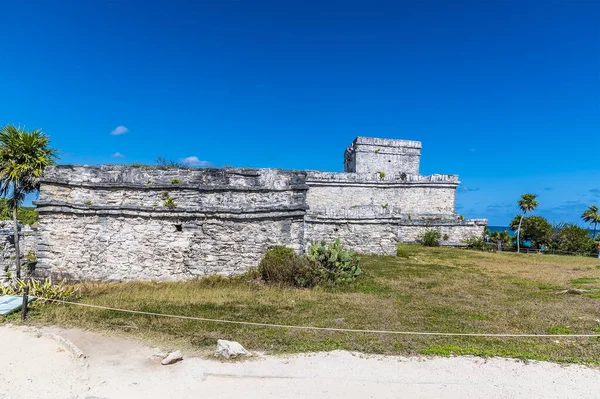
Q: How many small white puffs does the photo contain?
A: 3